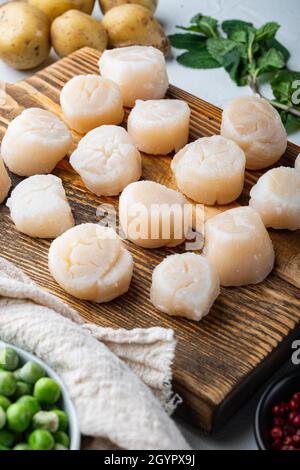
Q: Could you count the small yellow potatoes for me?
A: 5